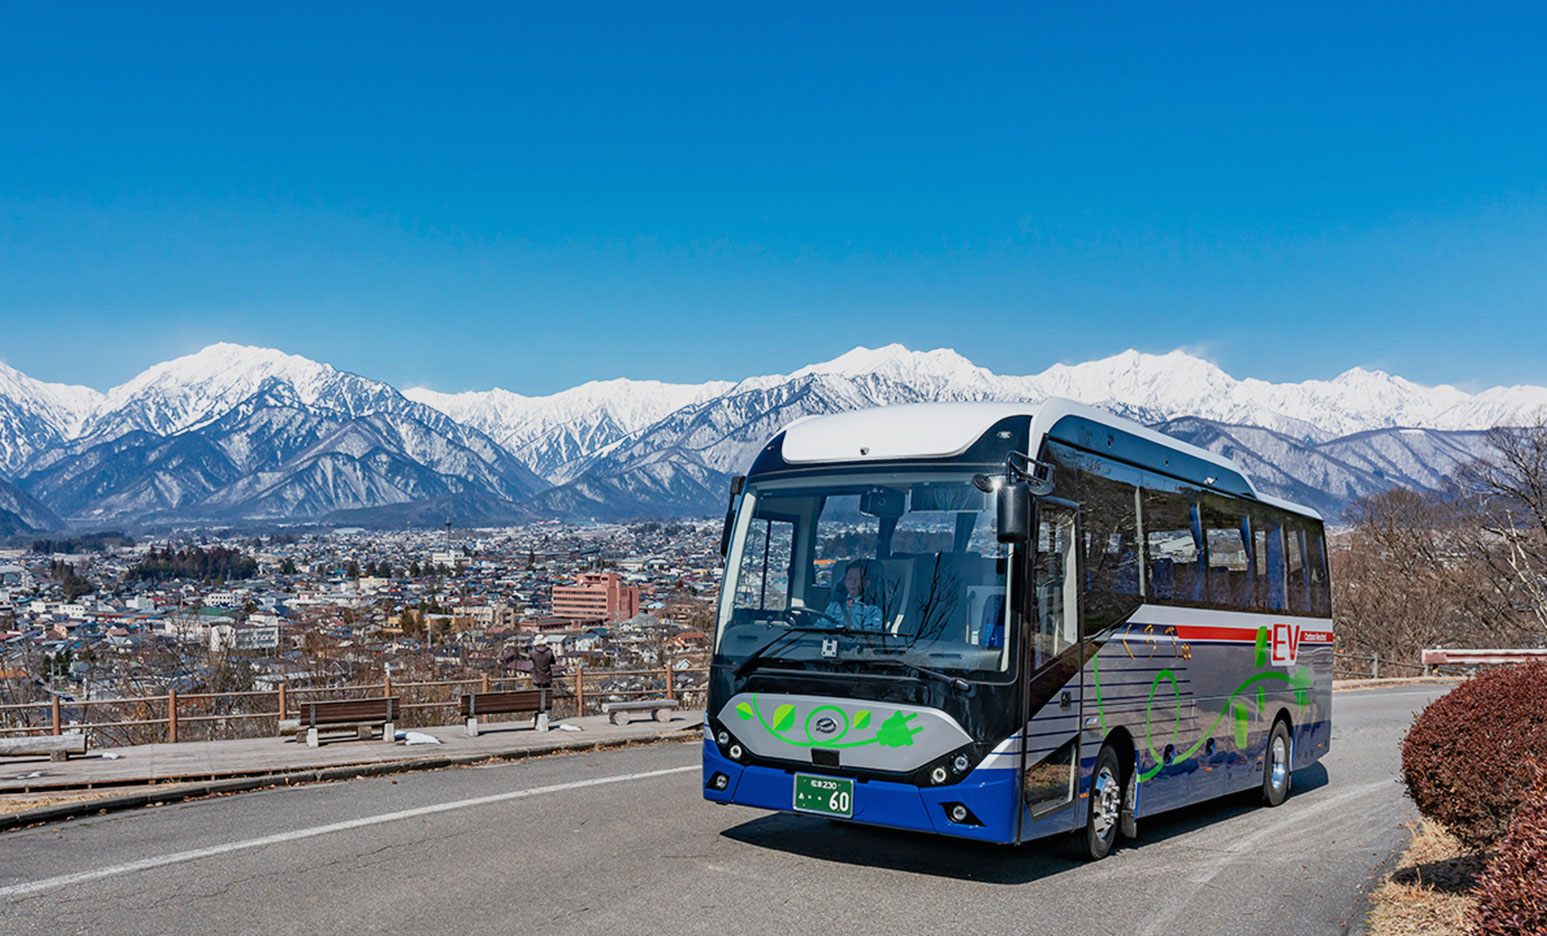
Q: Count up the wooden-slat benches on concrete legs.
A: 2